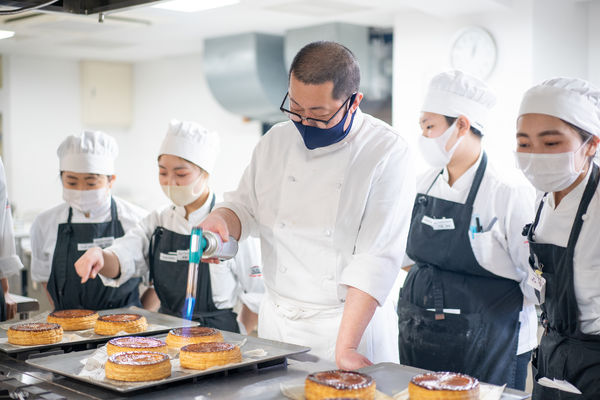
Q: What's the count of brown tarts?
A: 9